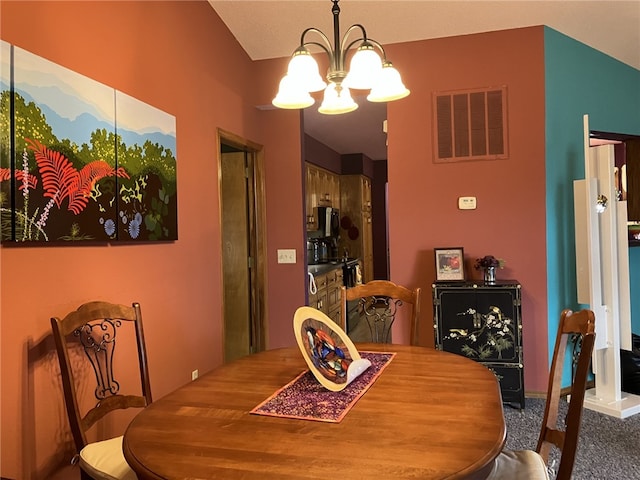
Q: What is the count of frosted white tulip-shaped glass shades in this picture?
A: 5